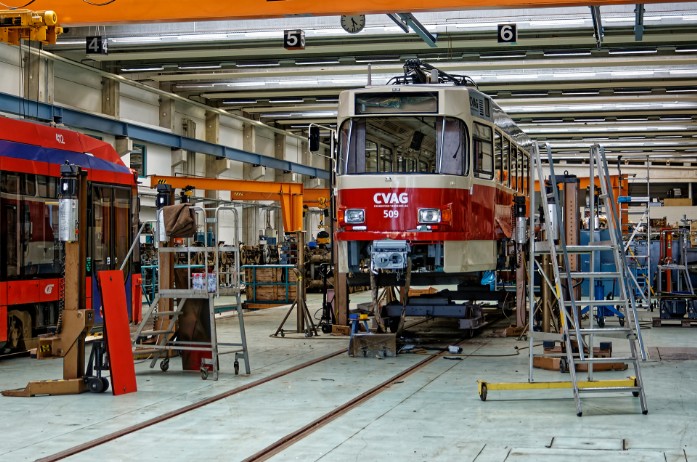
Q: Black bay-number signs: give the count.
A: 3